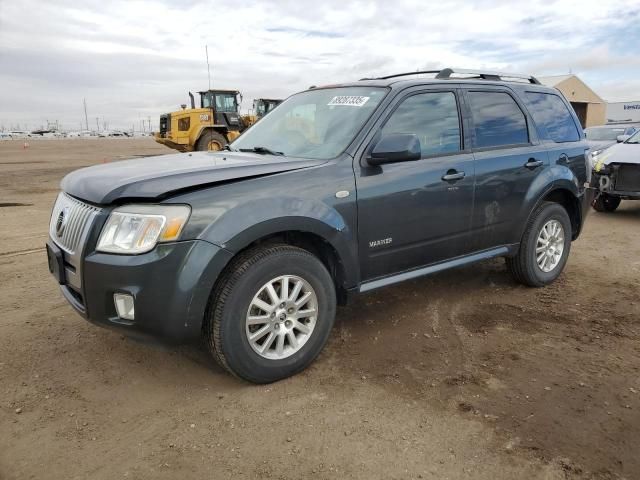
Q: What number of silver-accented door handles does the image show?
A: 2